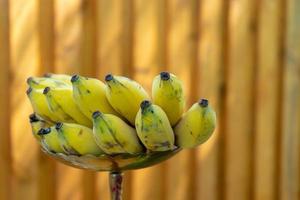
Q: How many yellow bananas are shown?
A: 13